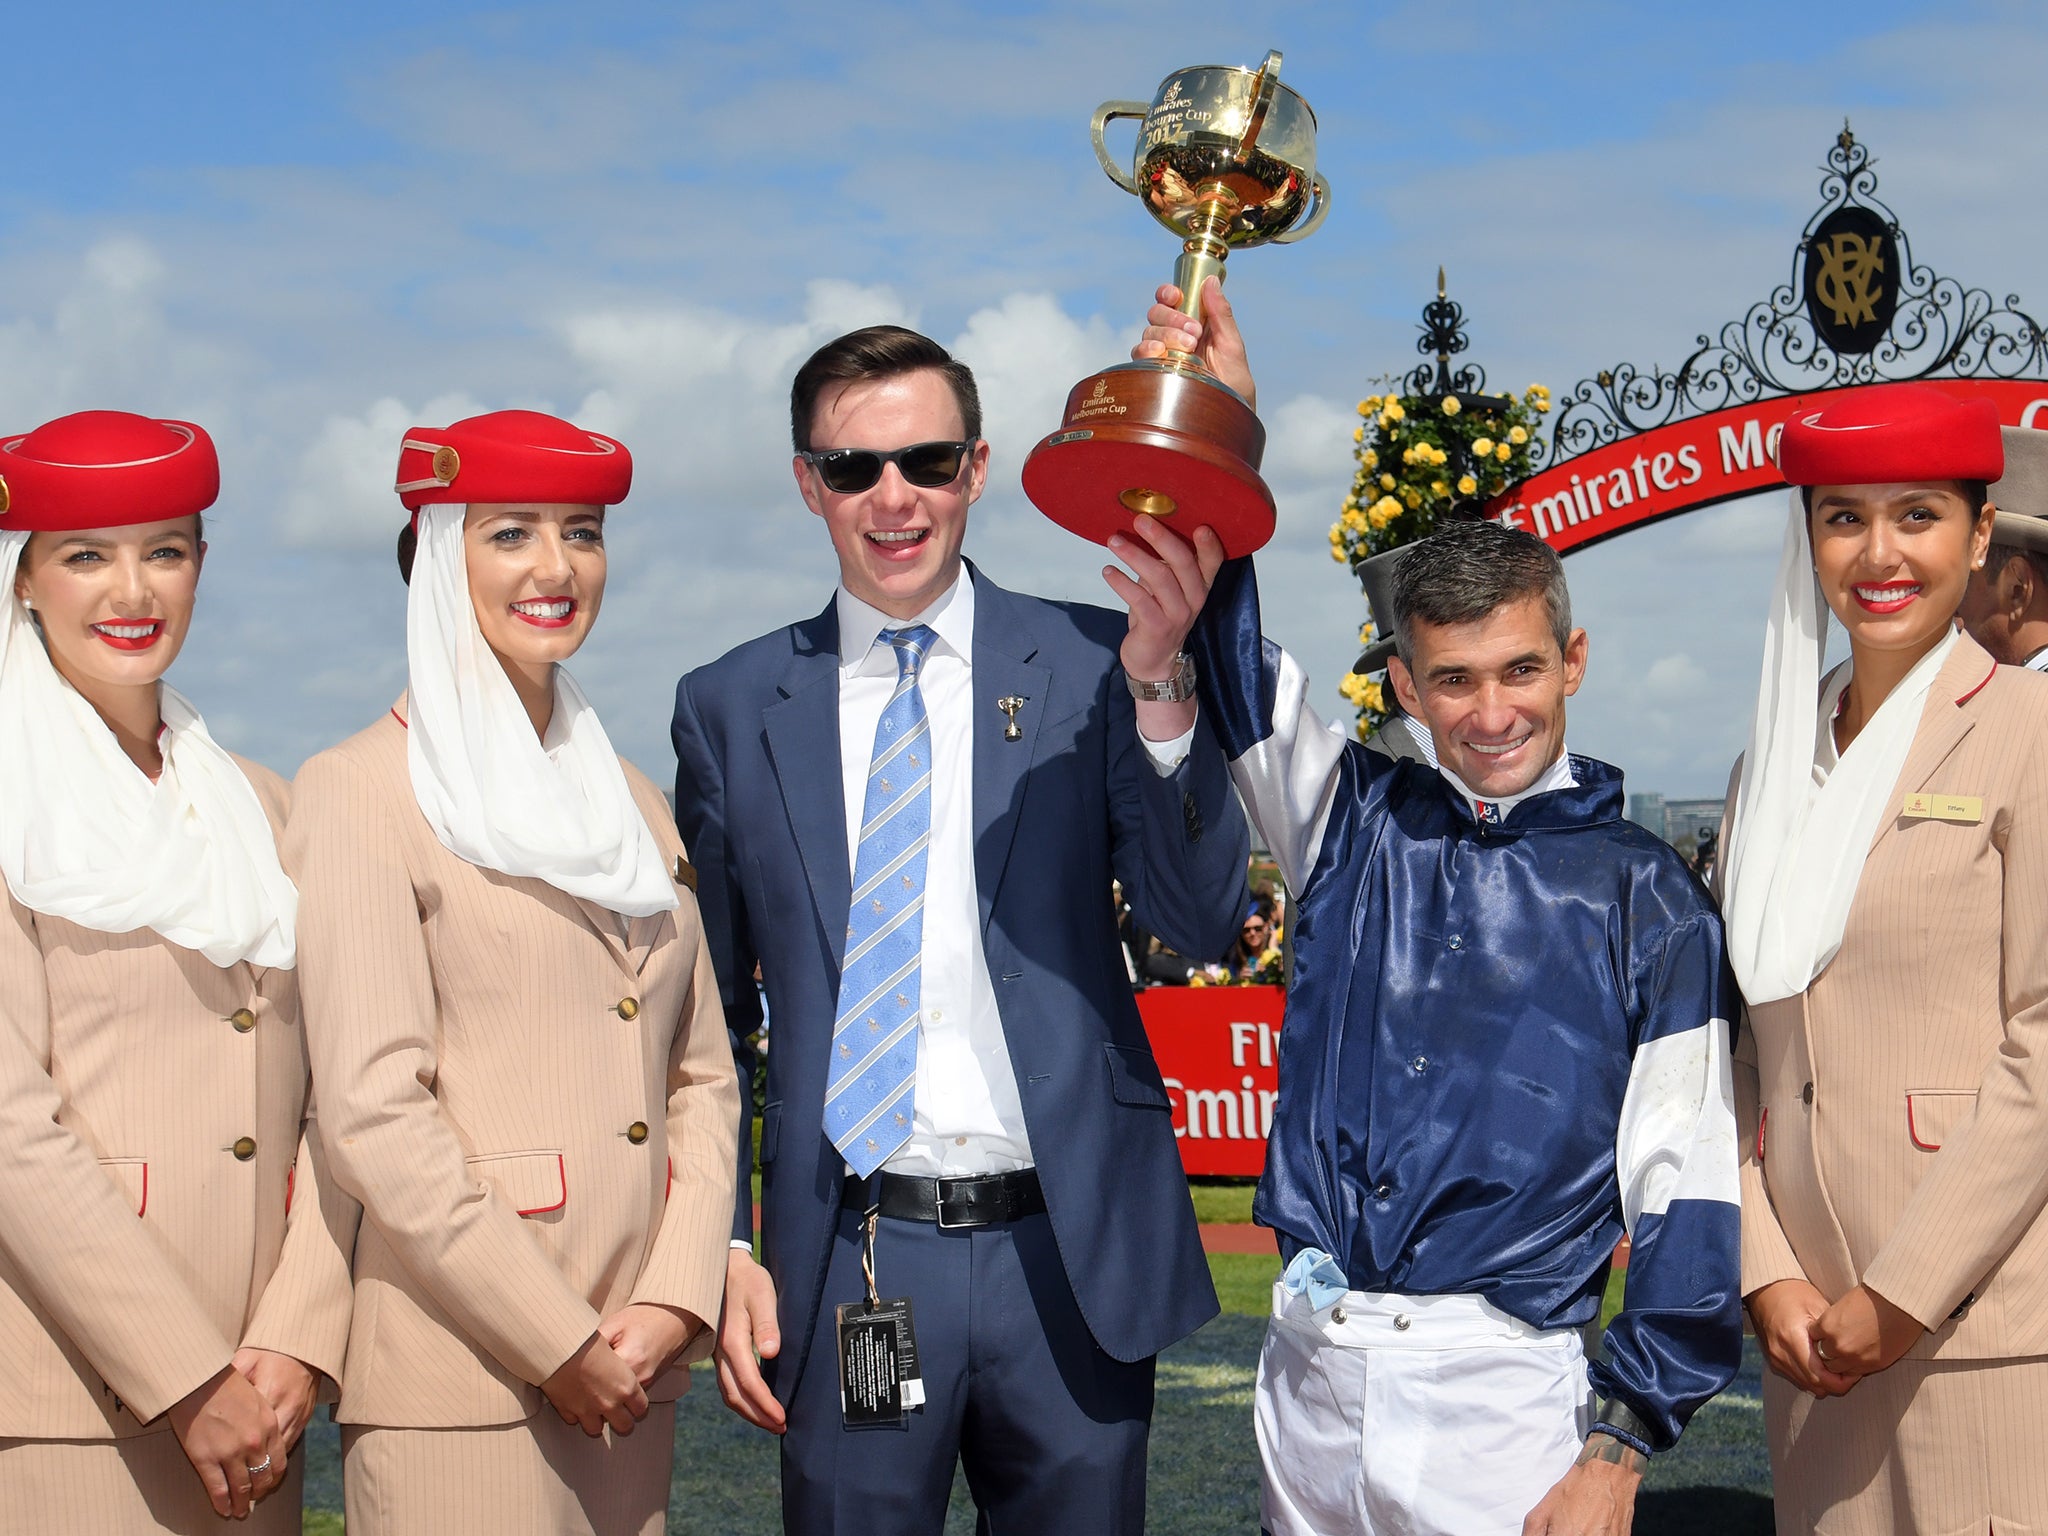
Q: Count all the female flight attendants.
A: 3